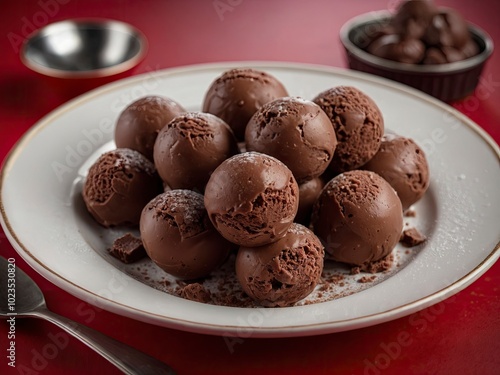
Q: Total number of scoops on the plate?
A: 12